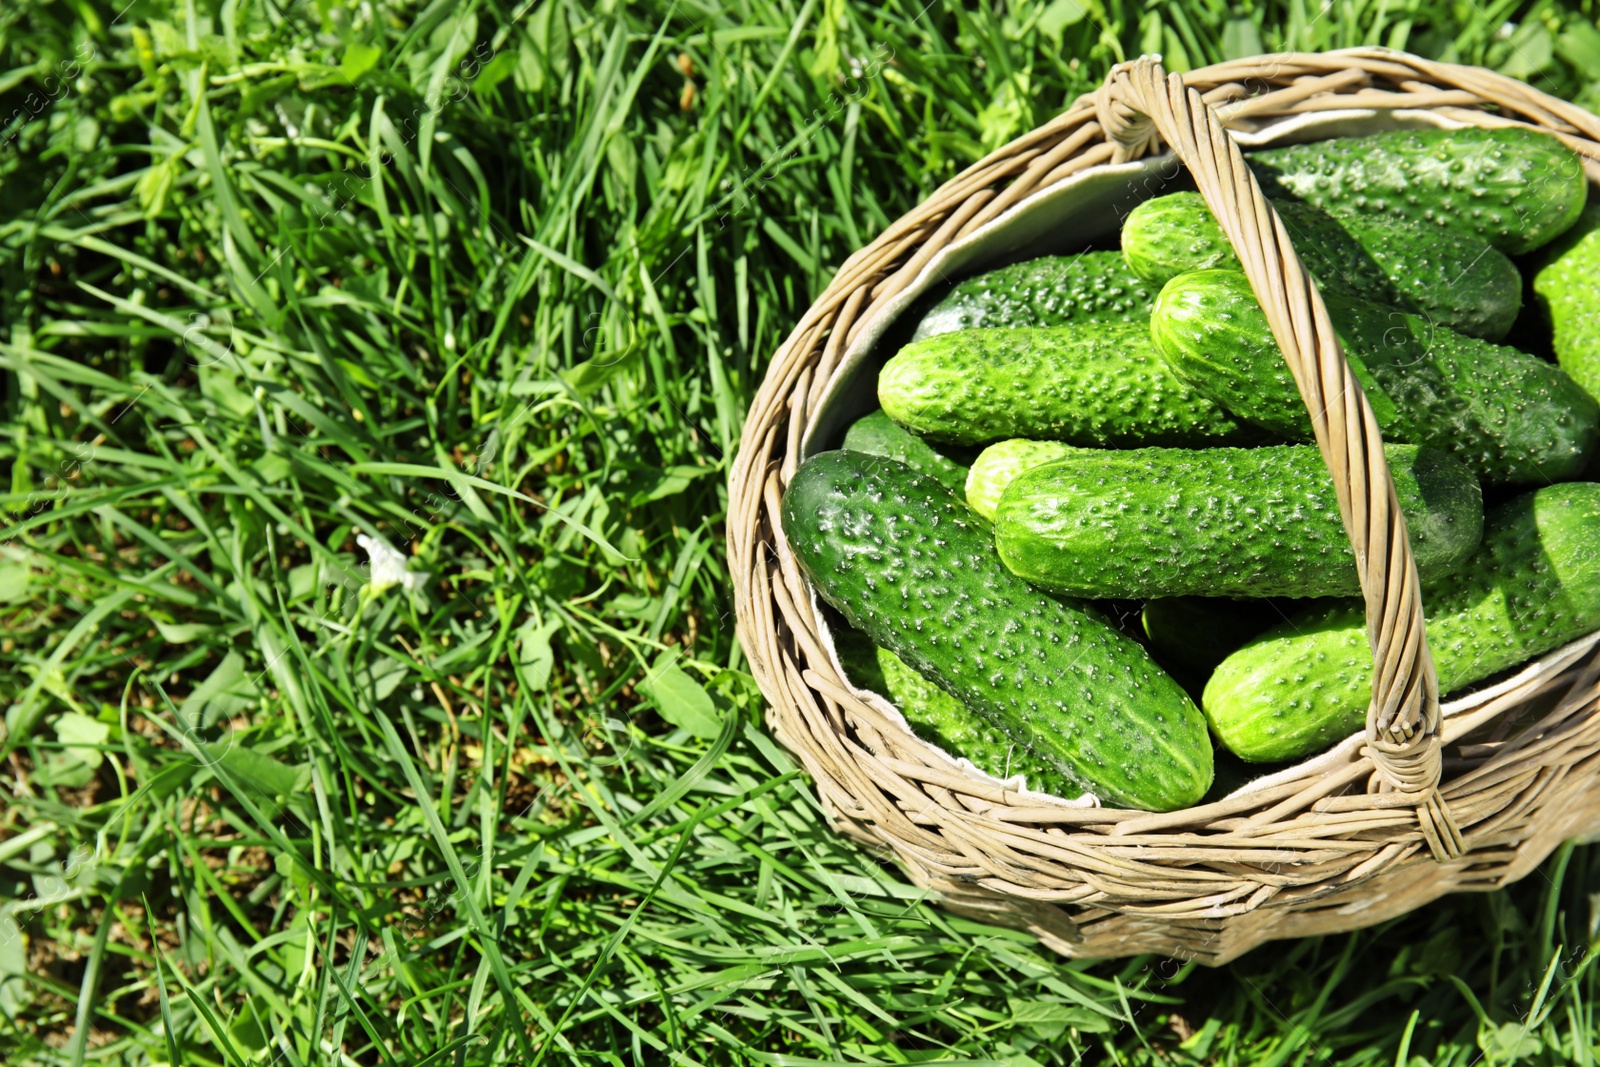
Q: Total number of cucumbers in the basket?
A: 13